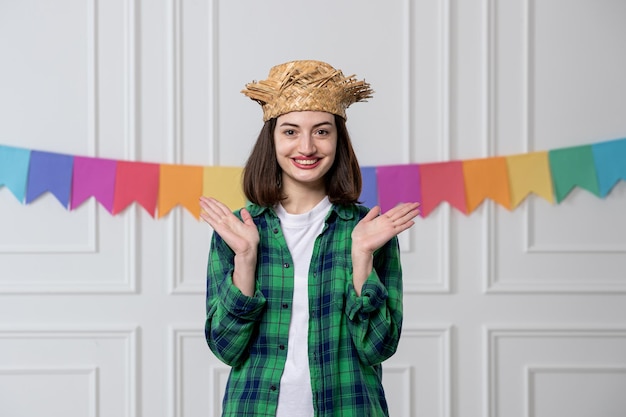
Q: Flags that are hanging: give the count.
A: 13